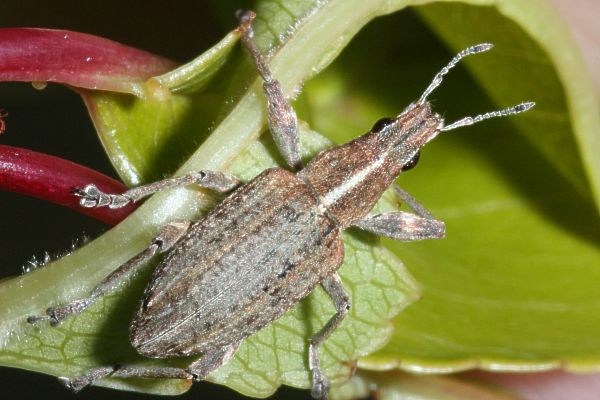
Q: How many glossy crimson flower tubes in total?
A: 2